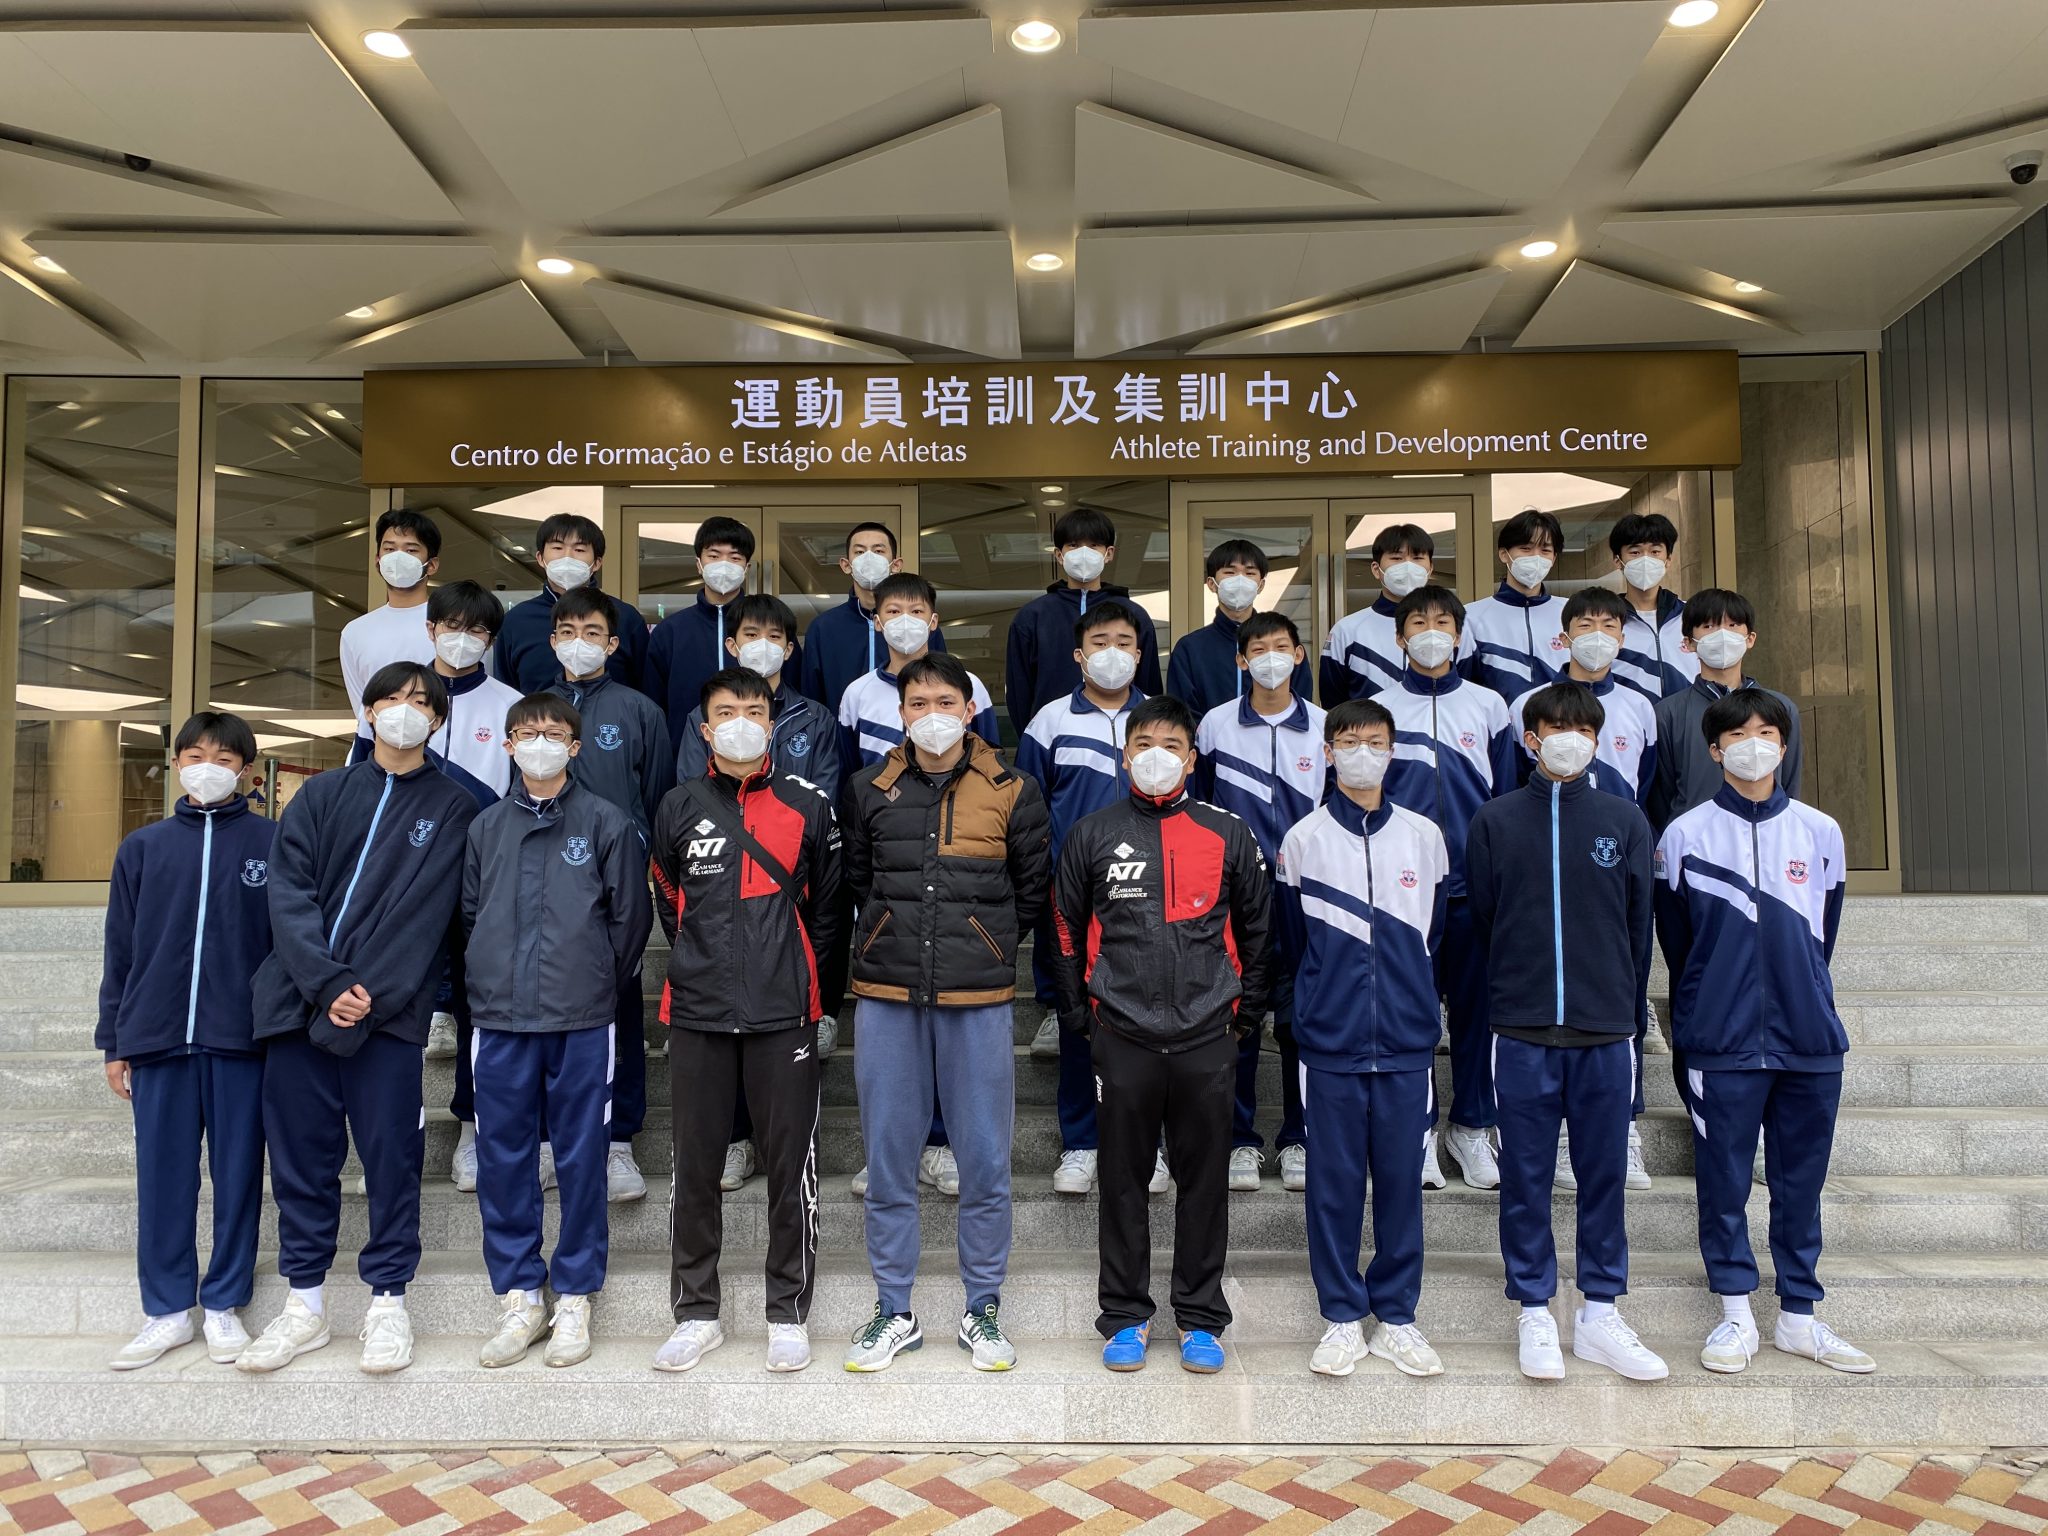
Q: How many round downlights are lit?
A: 9